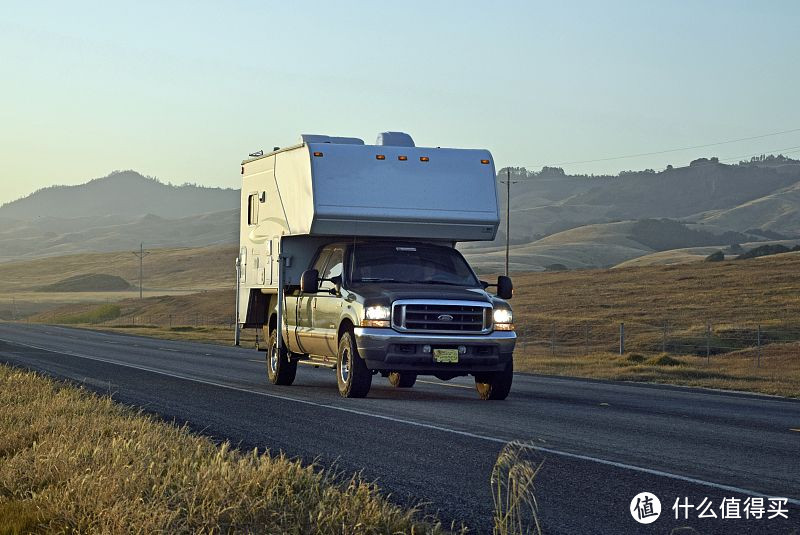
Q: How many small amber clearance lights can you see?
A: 5